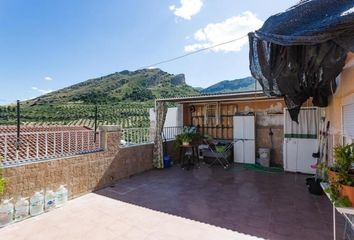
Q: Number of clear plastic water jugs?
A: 5